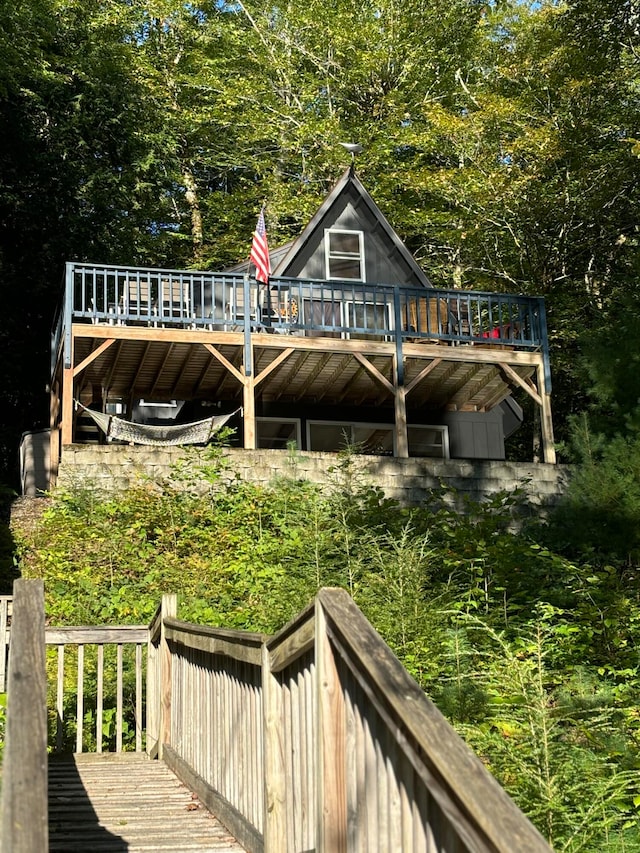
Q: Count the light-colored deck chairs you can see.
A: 4